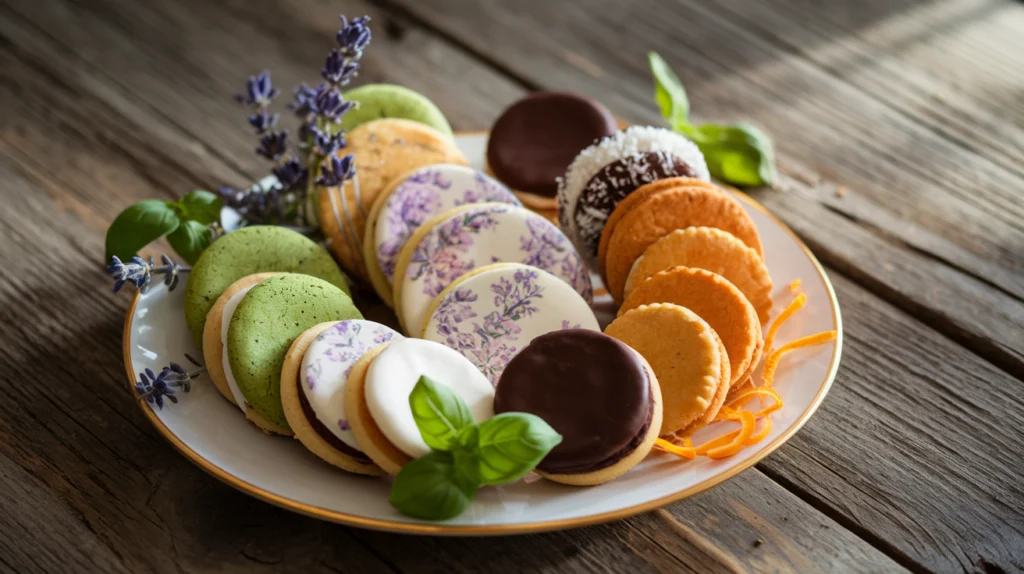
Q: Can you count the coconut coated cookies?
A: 1